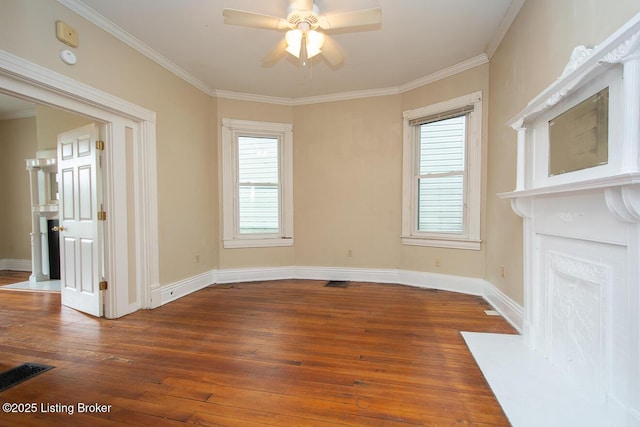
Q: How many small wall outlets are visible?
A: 4